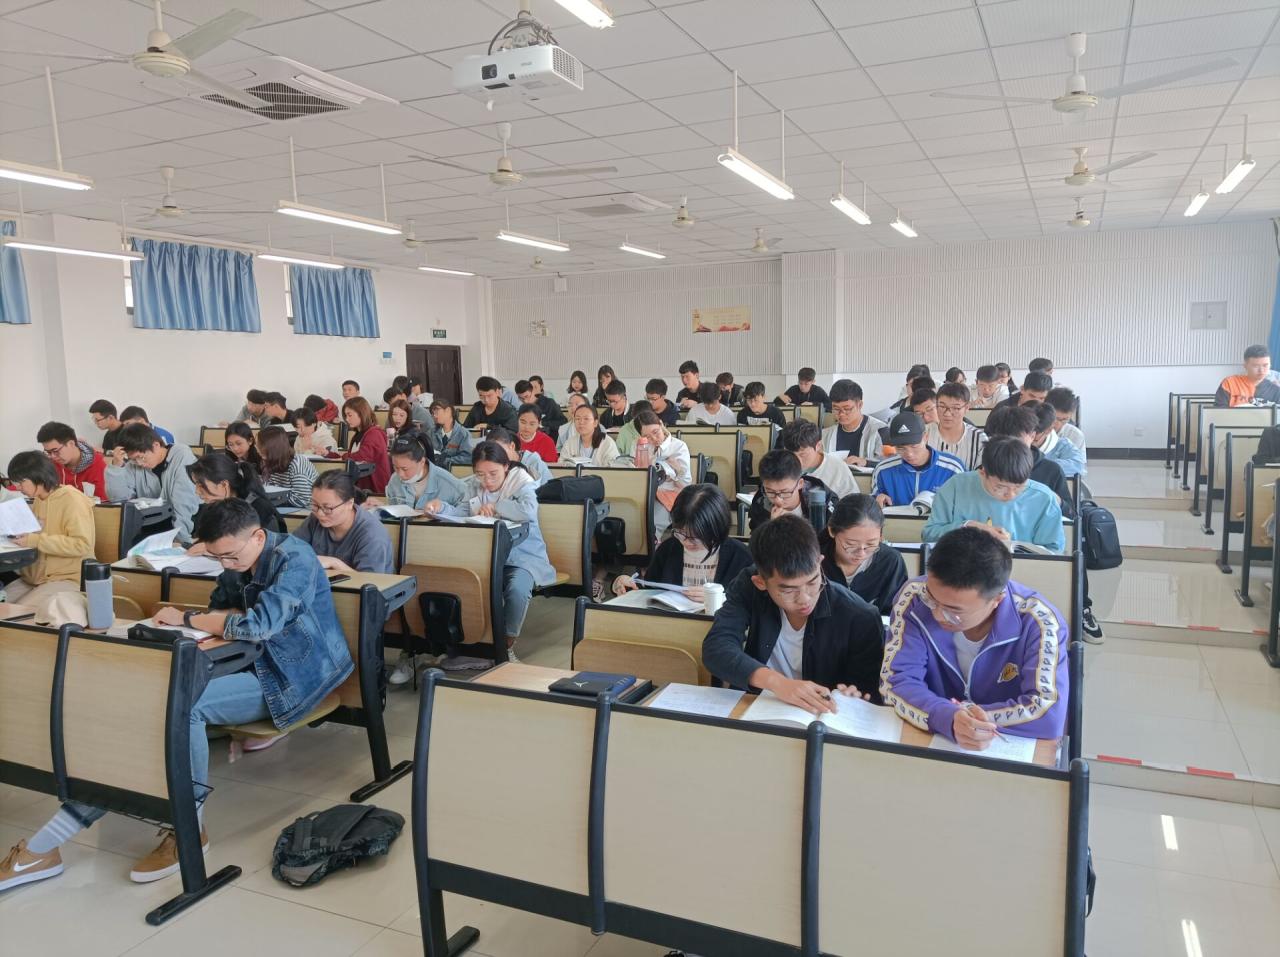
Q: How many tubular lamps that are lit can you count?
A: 13